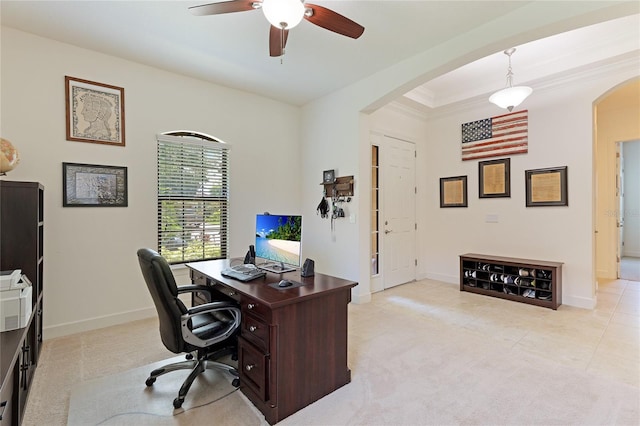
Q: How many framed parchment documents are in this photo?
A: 3